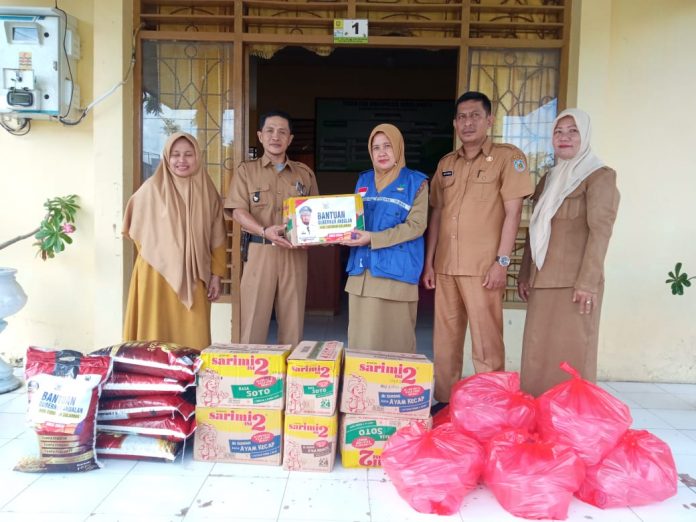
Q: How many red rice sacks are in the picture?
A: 6